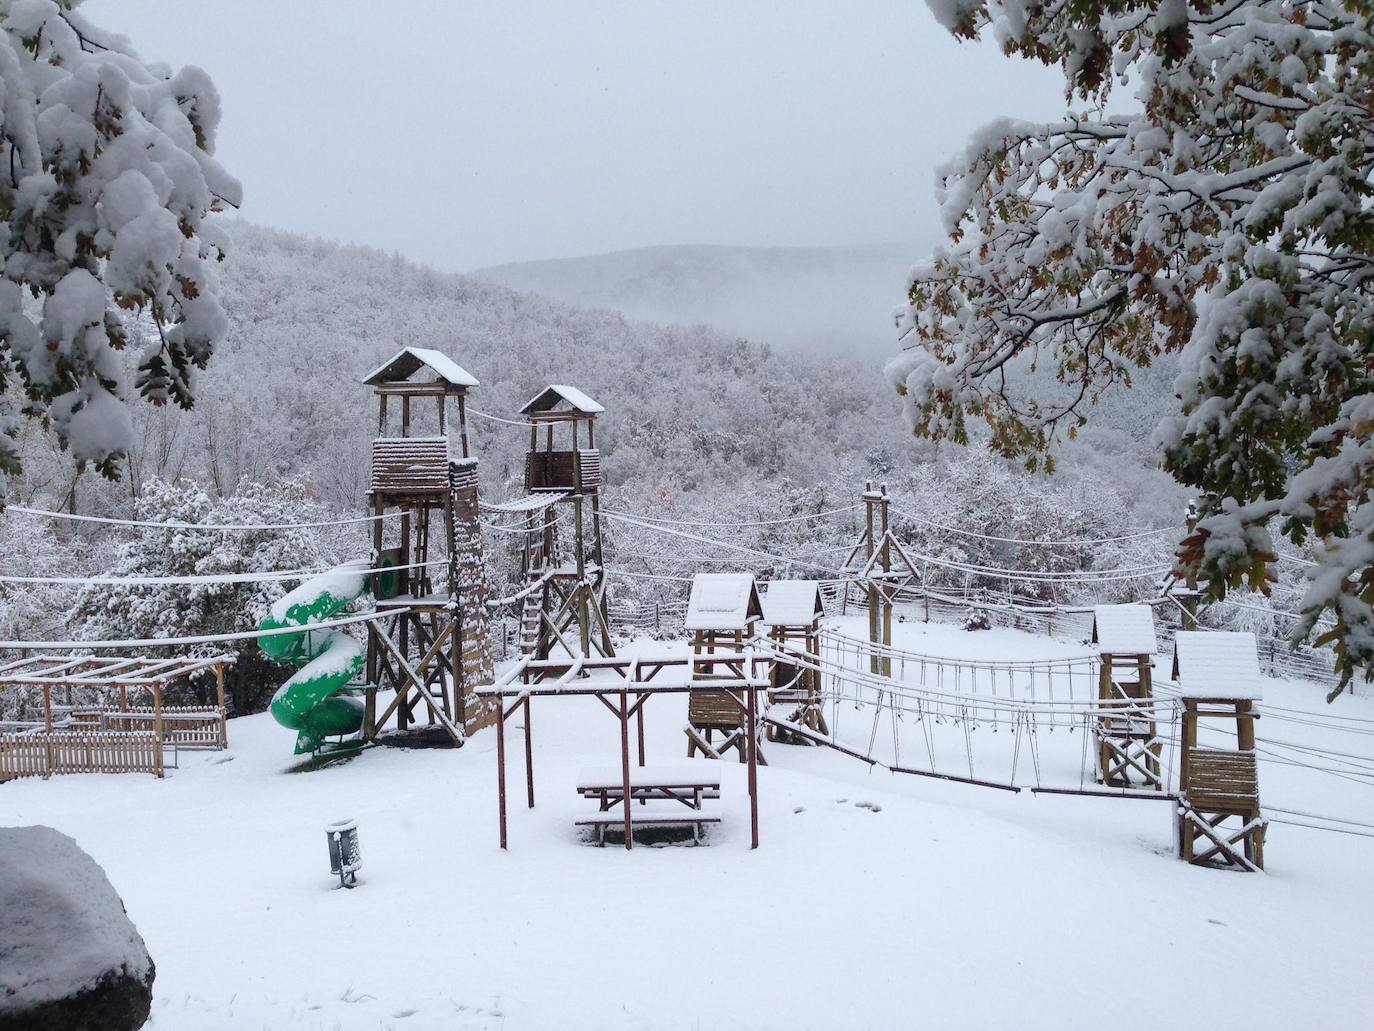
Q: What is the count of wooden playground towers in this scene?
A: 6